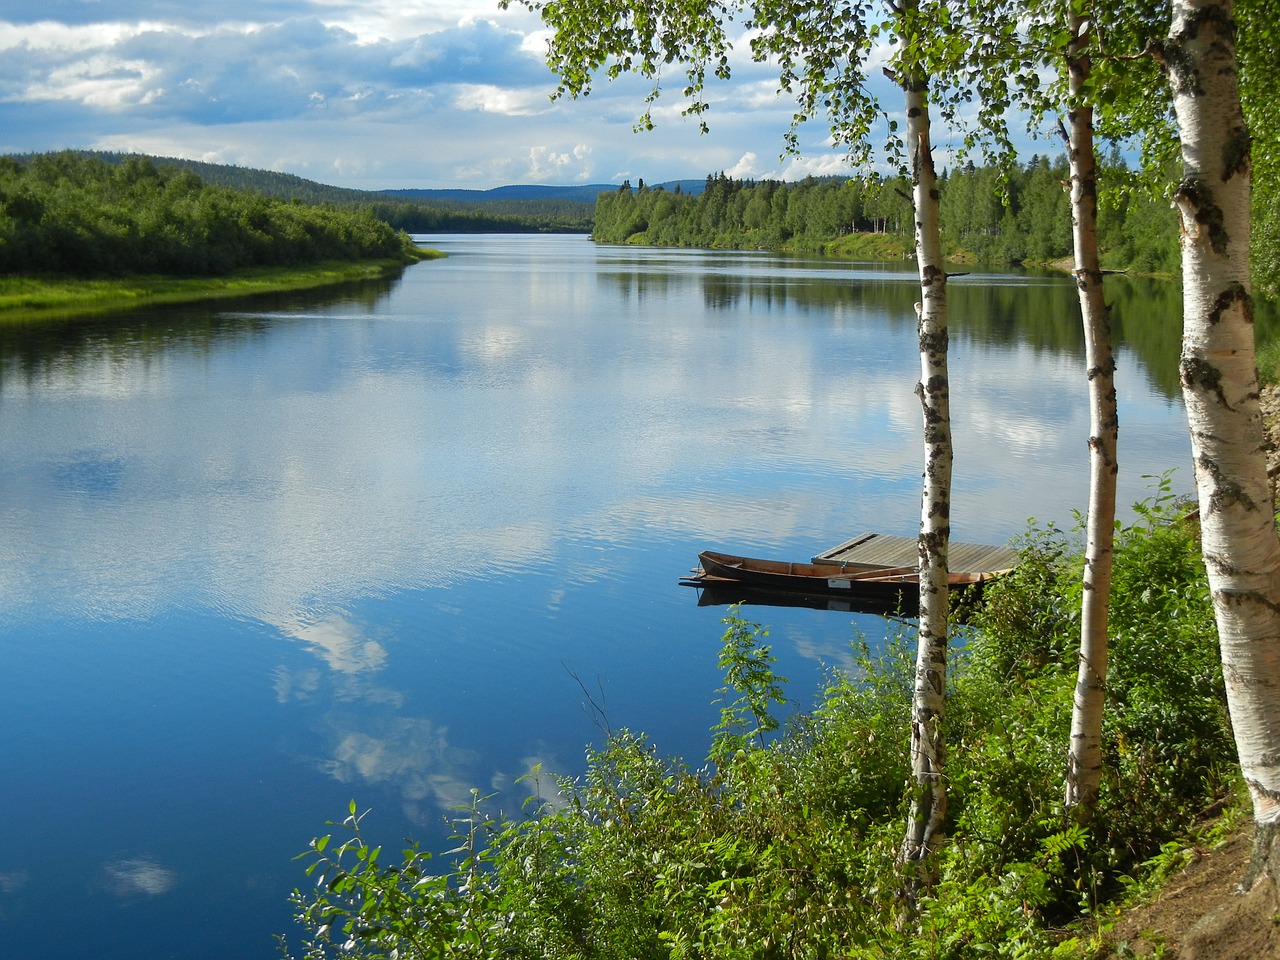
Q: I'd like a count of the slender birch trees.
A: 3